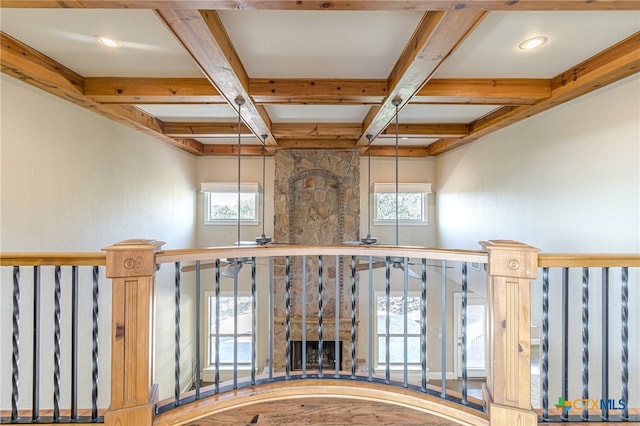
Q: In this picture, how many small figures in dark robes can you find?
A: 0